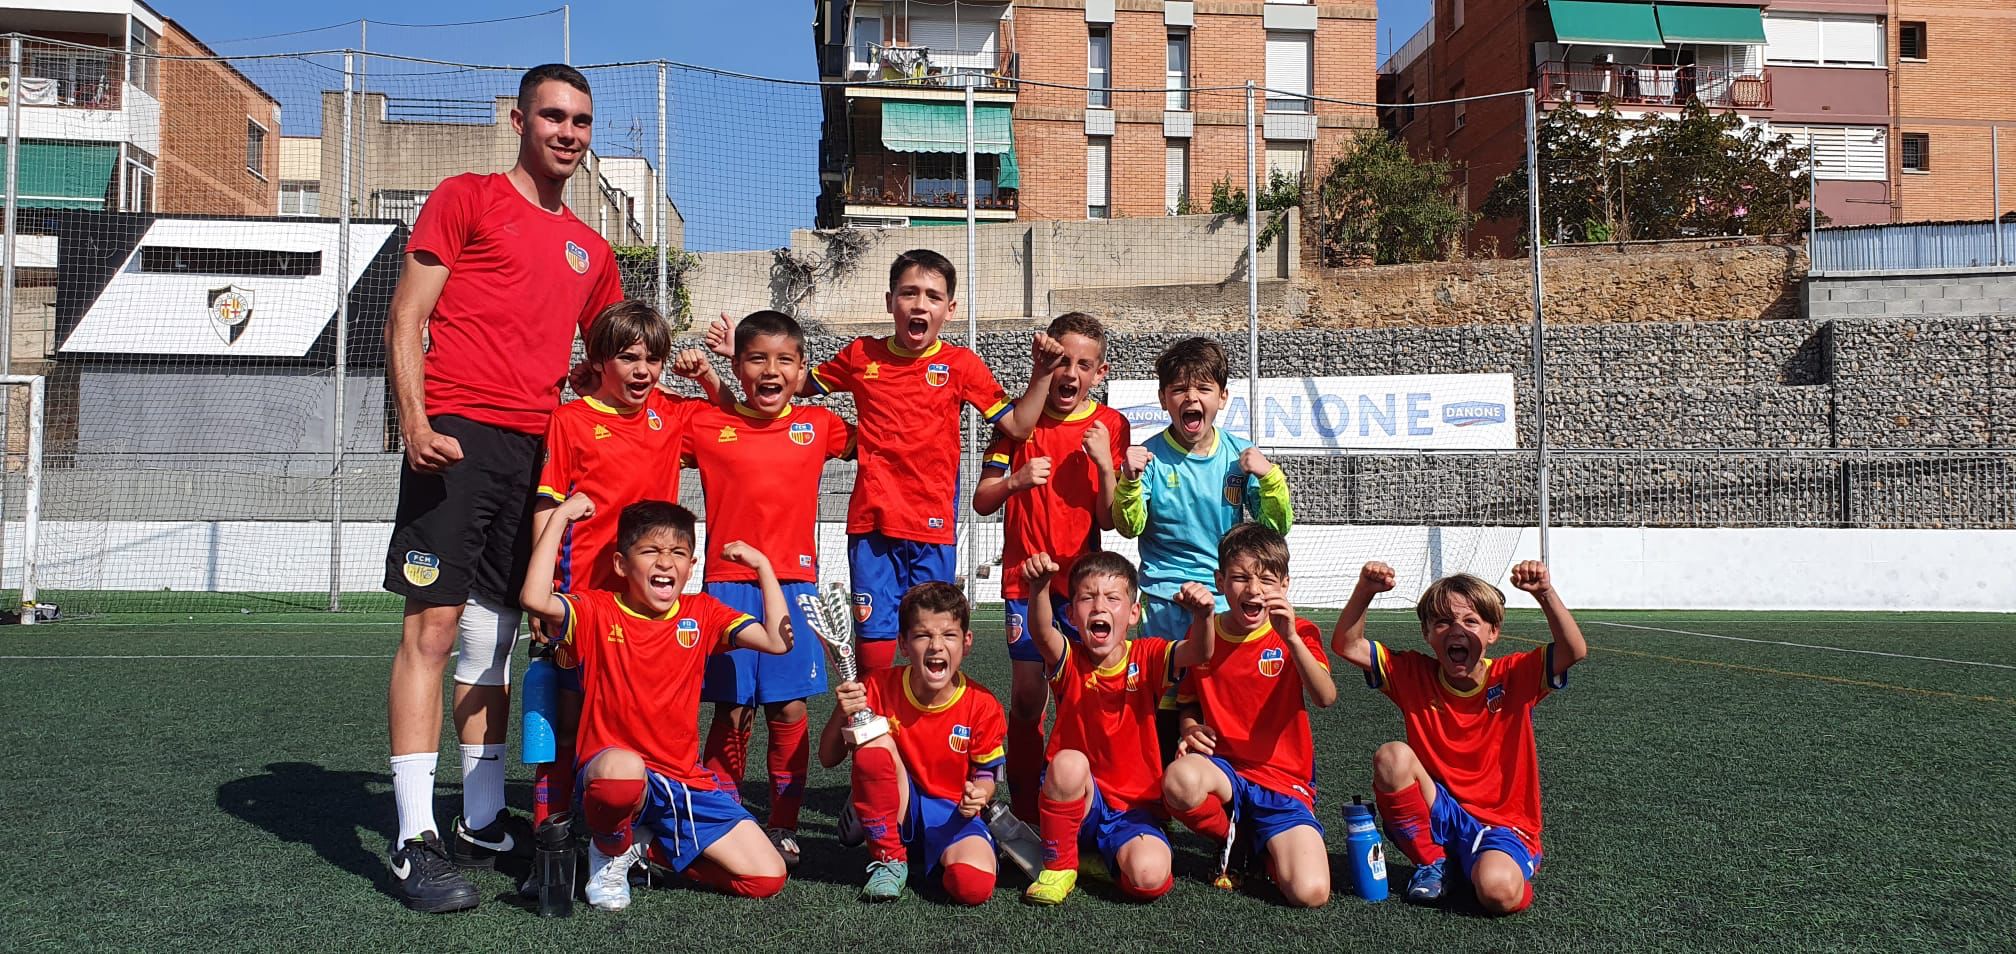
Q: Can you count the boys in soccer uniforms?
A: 10